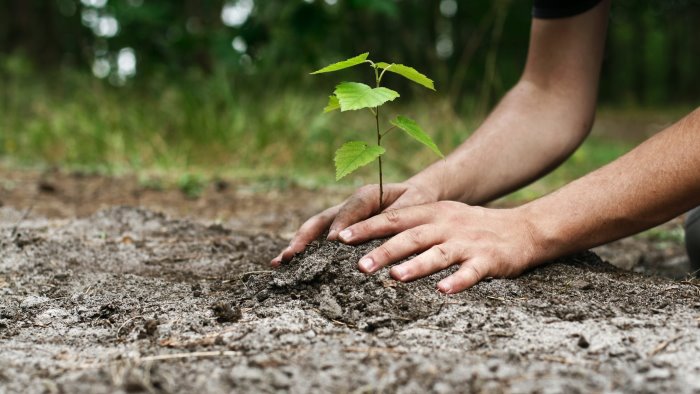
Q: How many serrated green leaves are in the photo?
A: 6